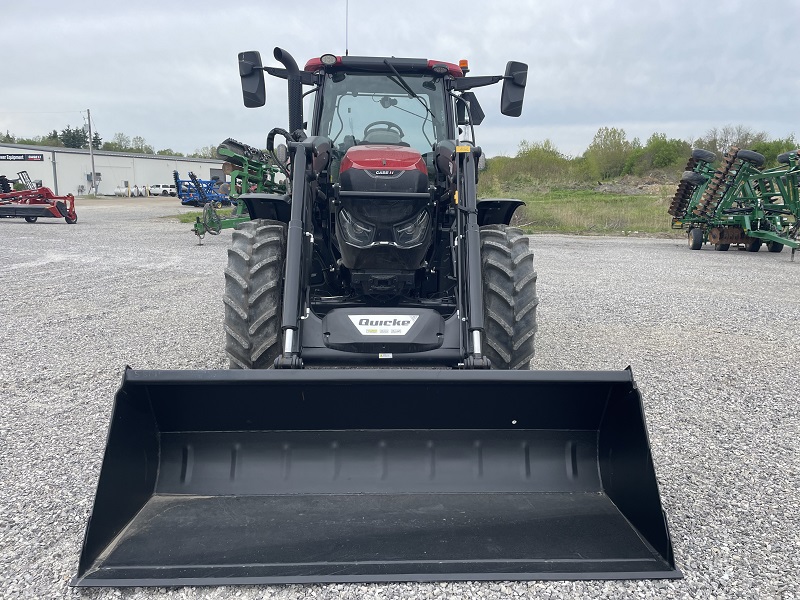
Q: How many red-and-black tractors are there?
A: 1